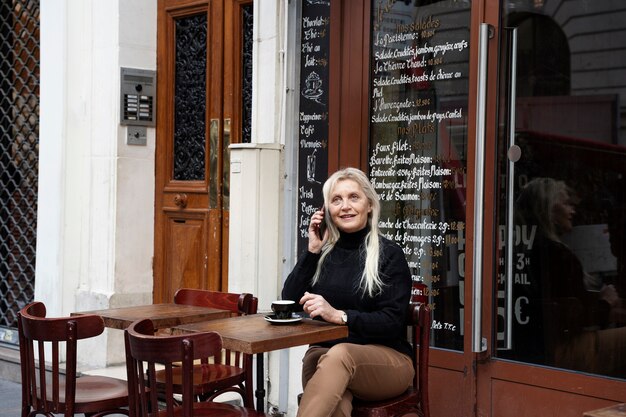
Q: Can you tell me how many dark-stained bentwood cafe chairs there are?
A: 4